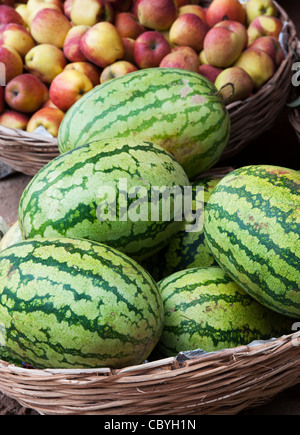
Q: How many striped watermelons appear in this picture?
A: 6